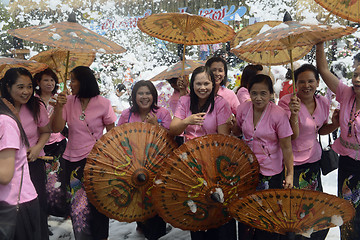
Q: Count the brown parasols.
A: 11